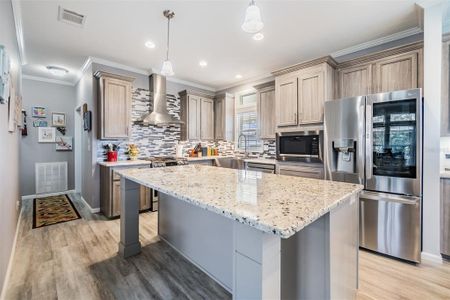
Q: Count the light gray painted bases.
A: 1